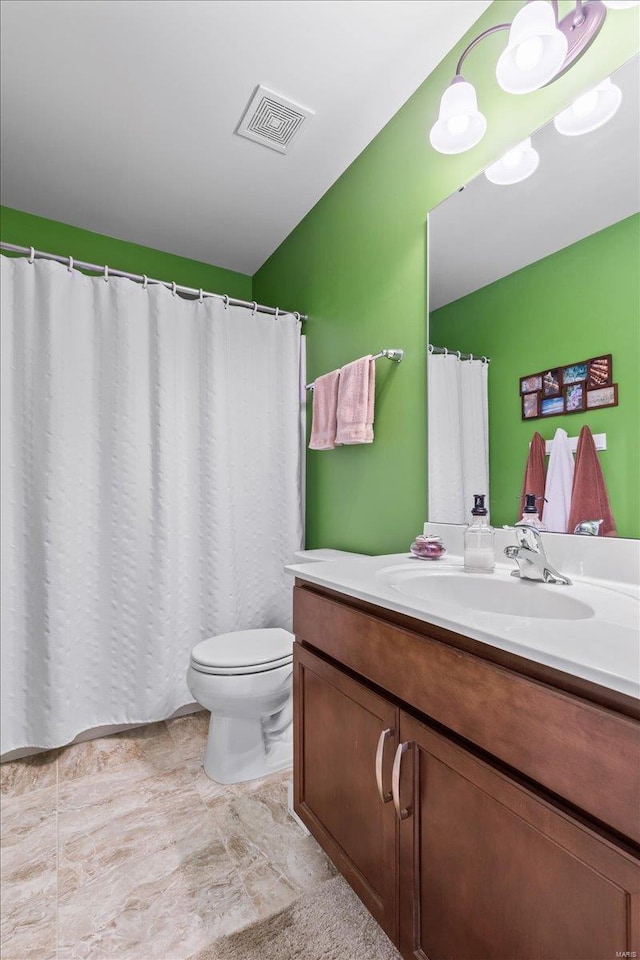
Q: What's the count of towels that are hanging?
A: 5